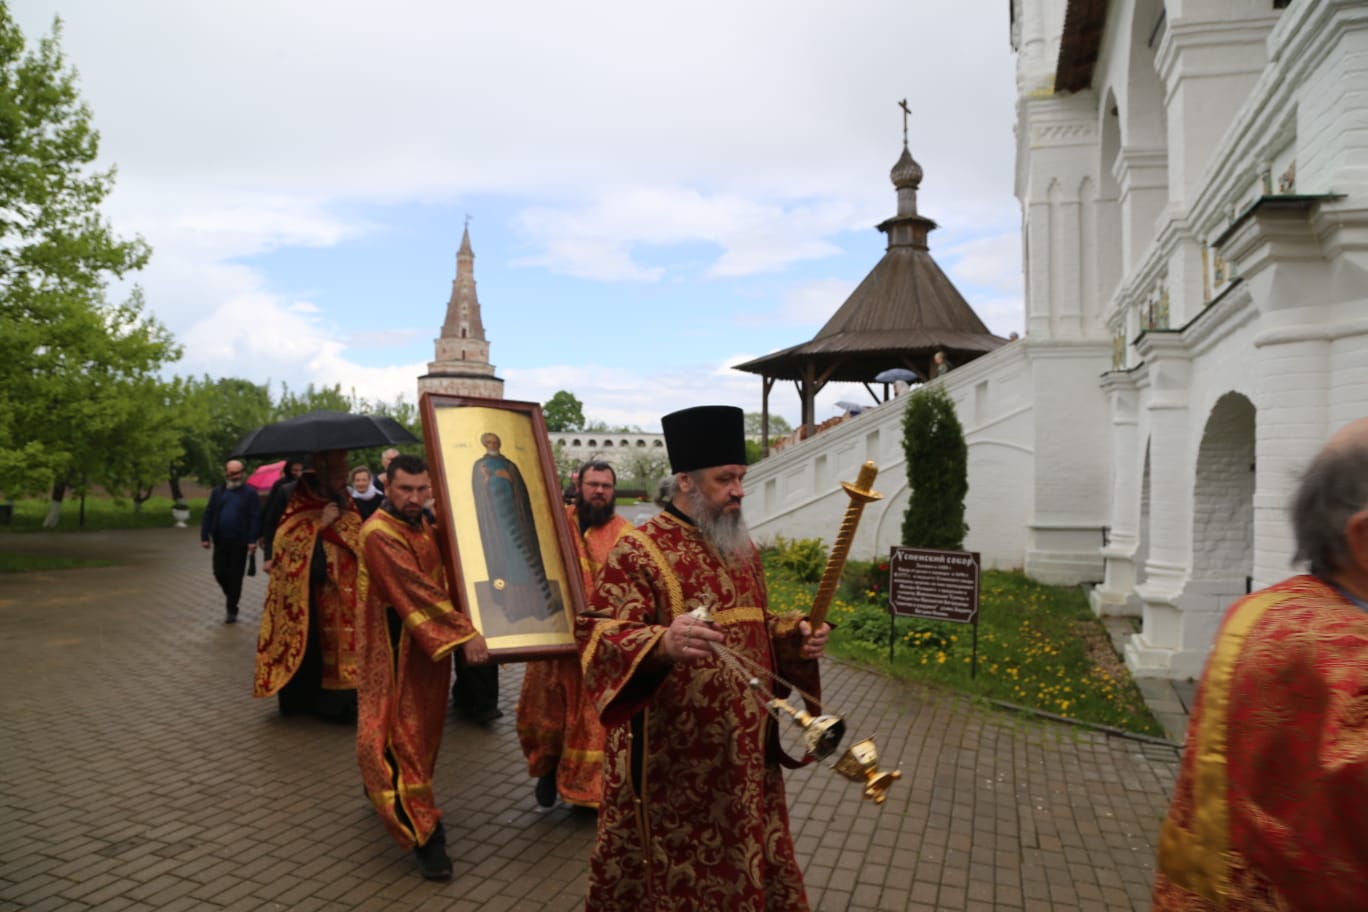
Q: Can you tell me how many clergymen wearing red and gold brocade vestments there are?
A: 5